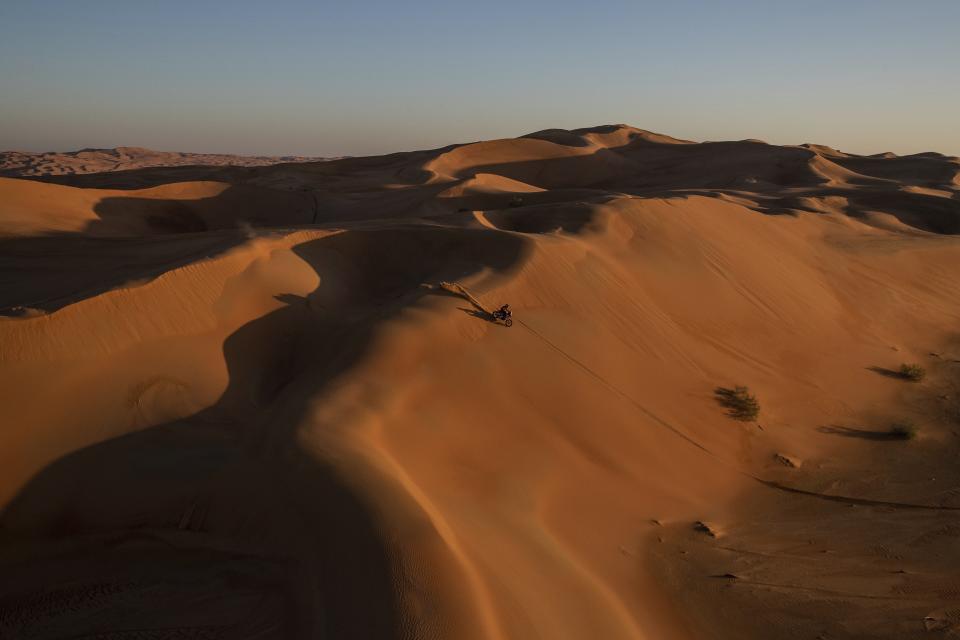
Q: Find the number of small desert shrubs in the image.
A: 3